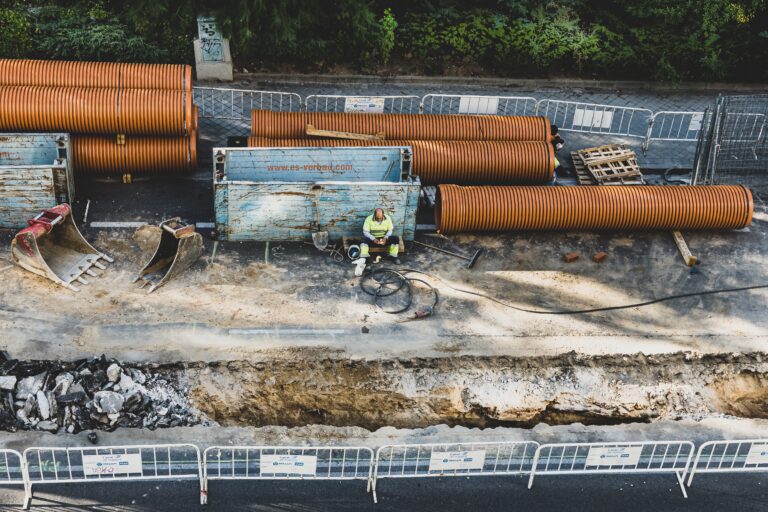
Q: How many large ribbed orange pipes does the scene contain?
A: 6